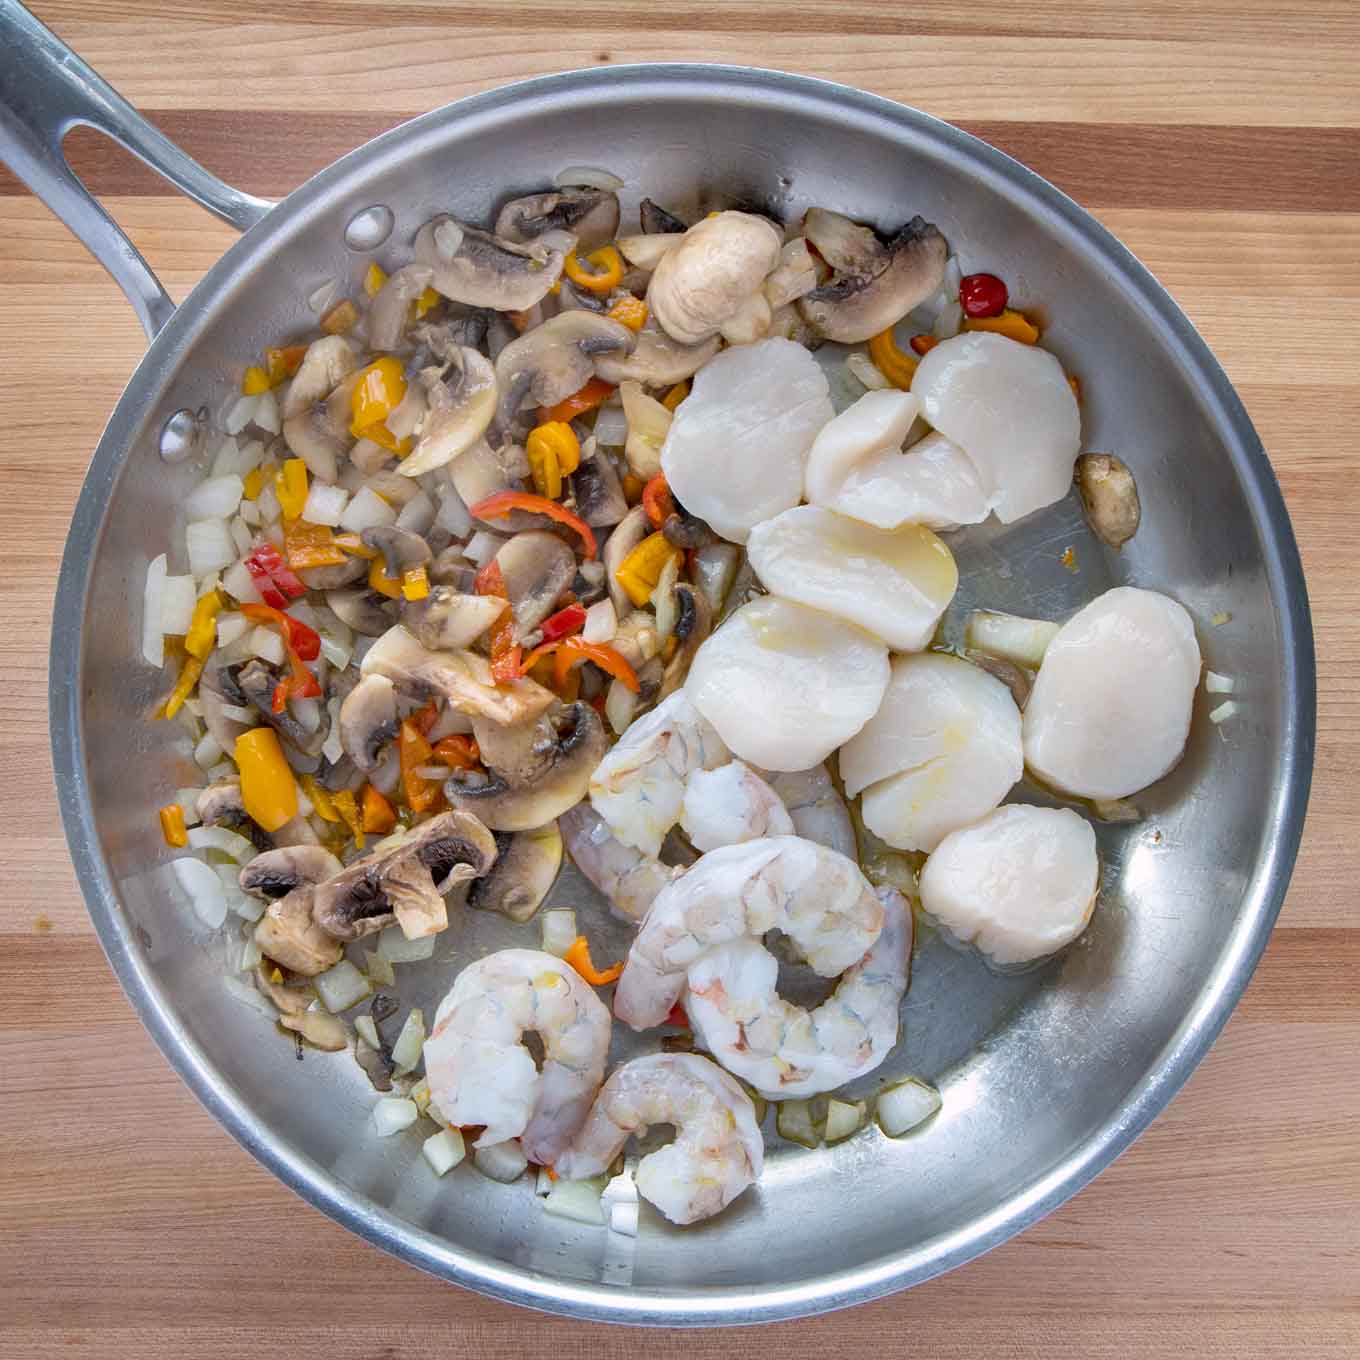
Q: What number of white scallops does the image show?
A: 8